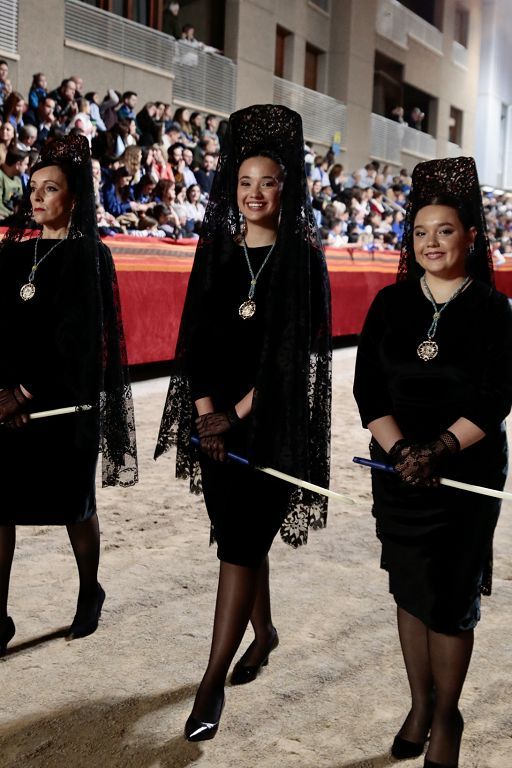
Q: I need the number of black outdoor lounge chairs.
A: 0